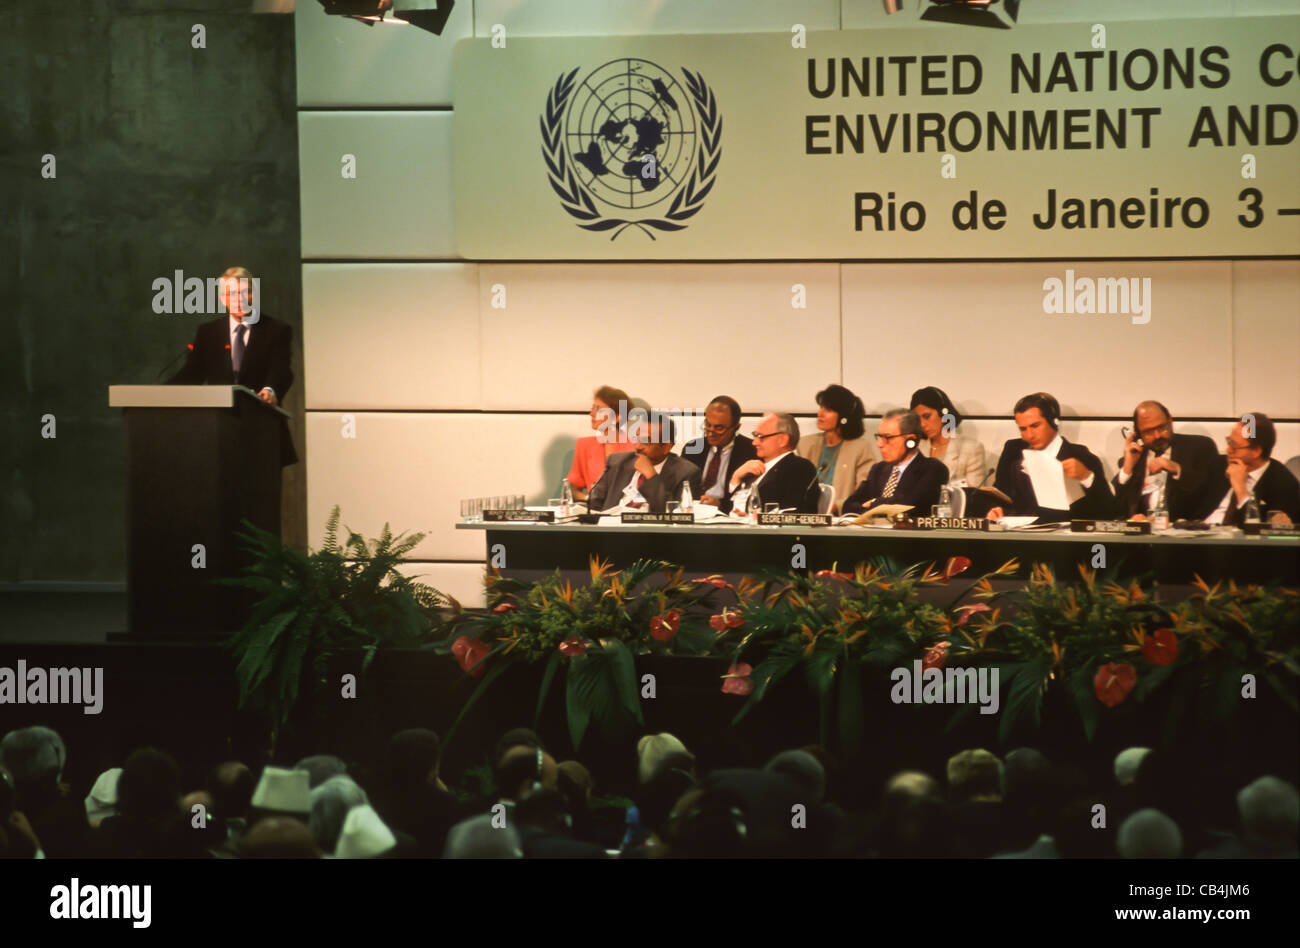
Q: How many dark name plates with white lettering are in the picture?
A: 6